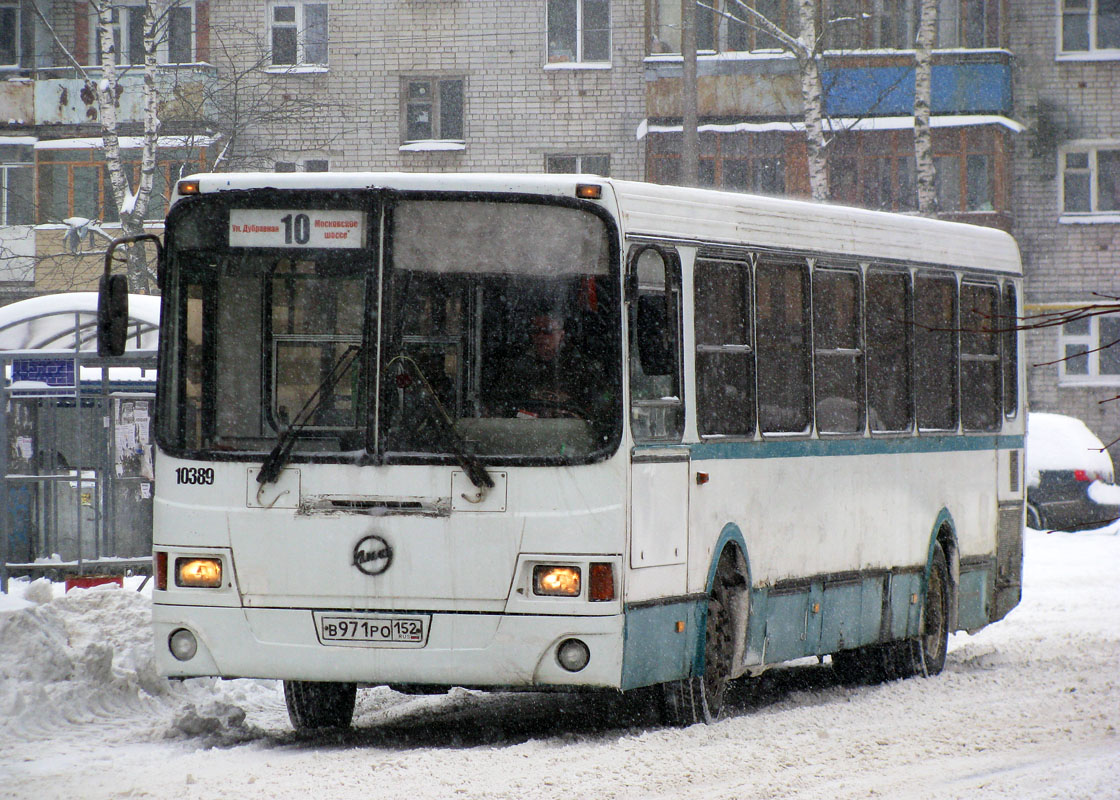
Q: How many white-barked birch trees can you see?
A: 3